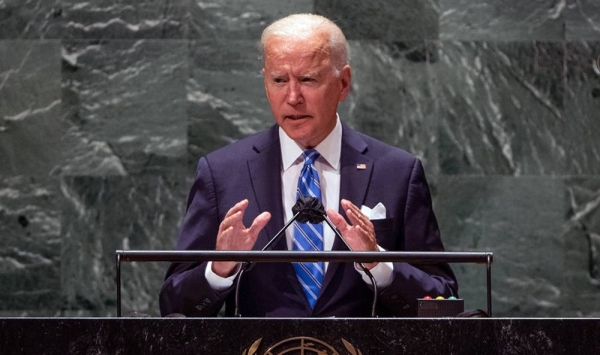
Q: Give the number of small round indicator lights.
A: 3